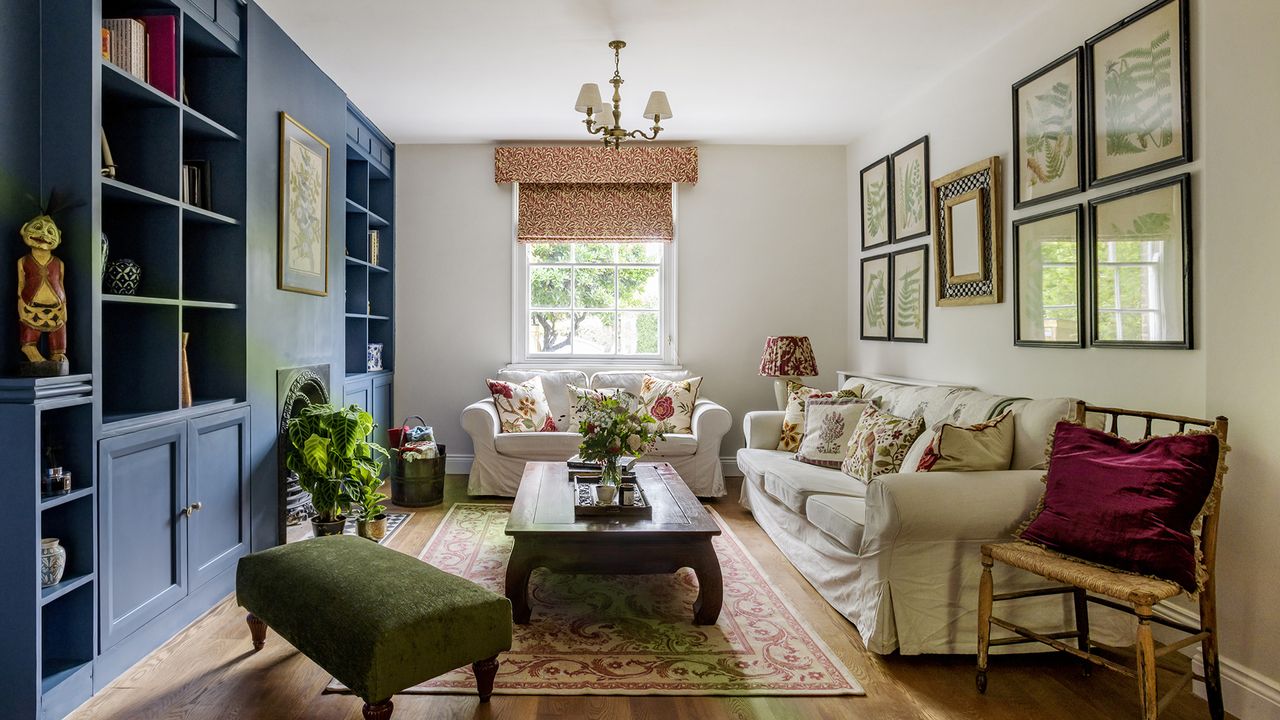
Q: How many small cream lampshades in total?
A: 3